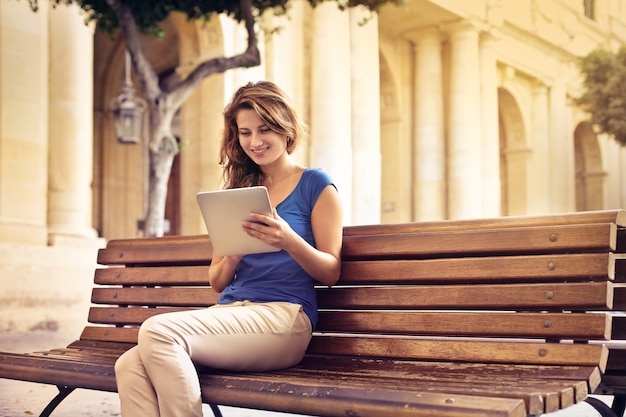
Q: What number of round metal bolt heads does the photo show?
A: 10